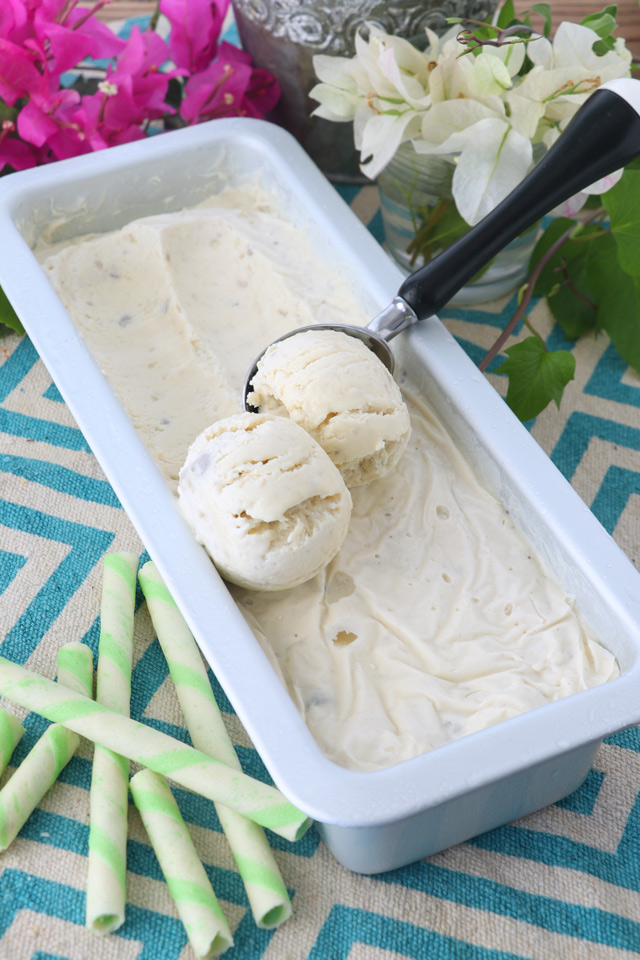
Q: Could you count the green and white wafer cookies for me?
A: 7